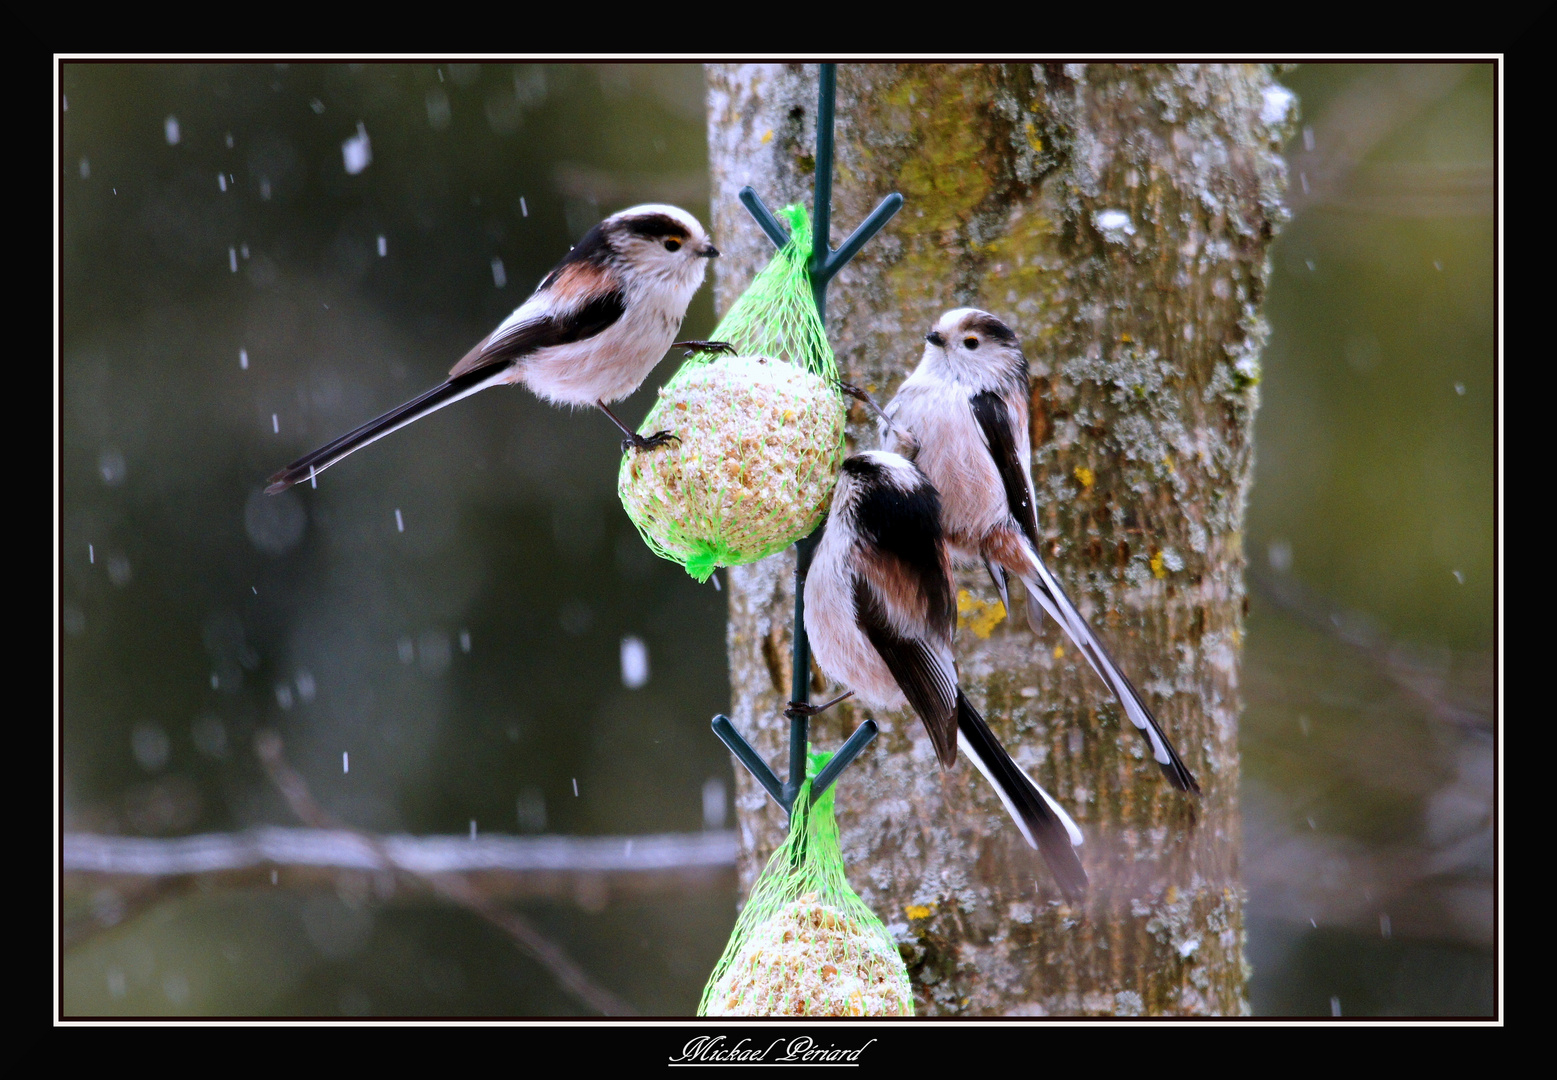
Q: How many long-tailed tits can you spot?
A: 3